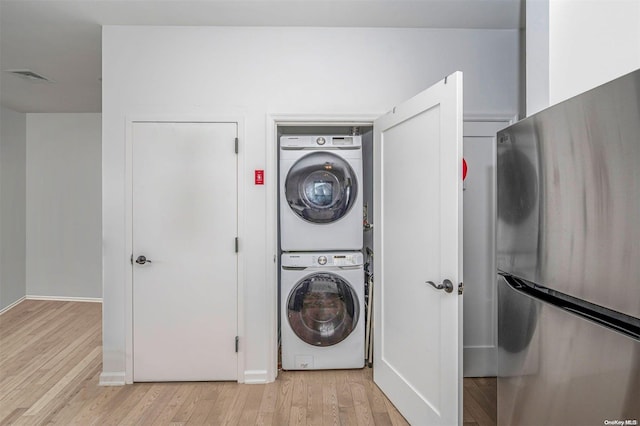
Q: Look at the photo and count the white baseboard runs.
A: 4